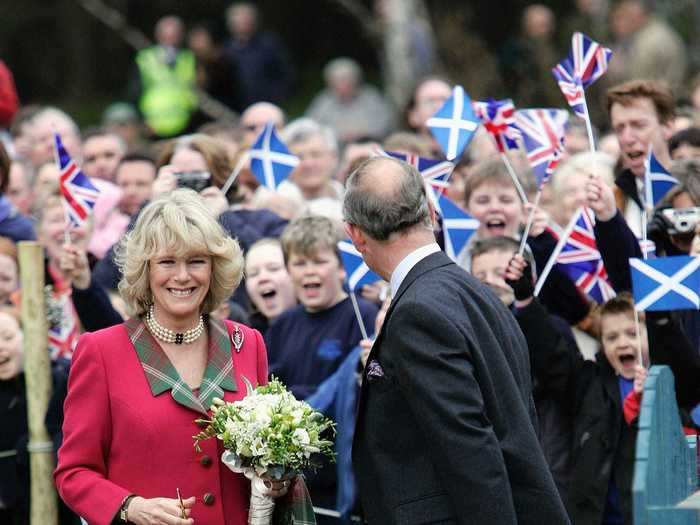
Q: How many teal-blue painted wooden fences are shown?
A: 1